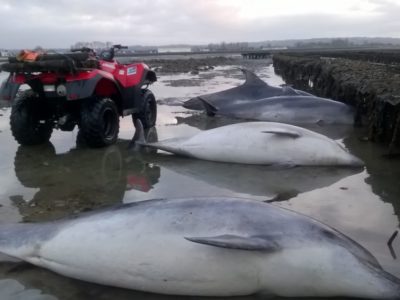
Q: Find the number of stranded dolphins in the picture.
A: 4